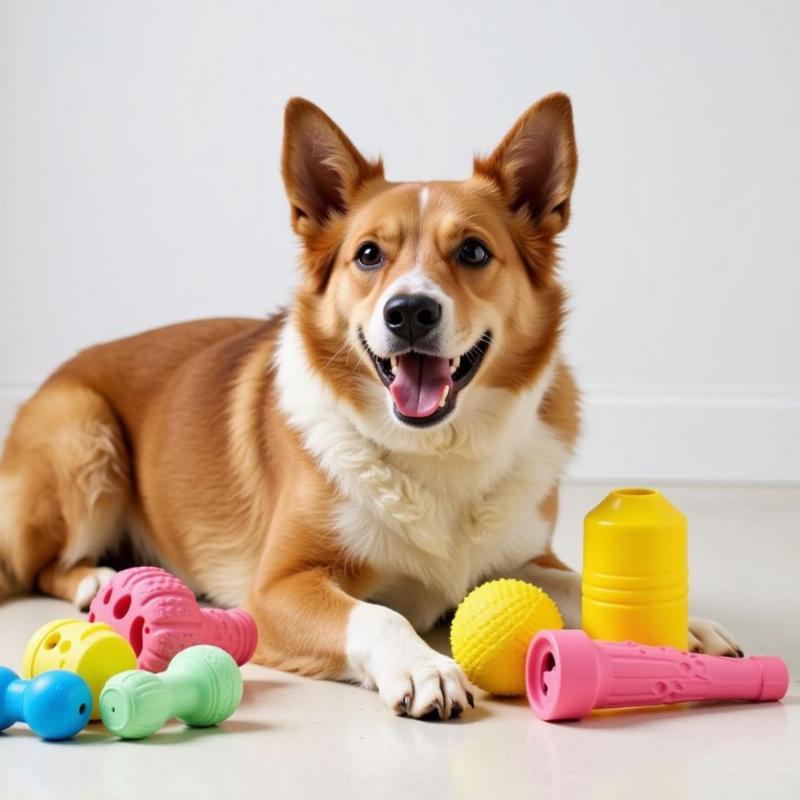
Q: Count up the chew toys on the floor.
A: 7